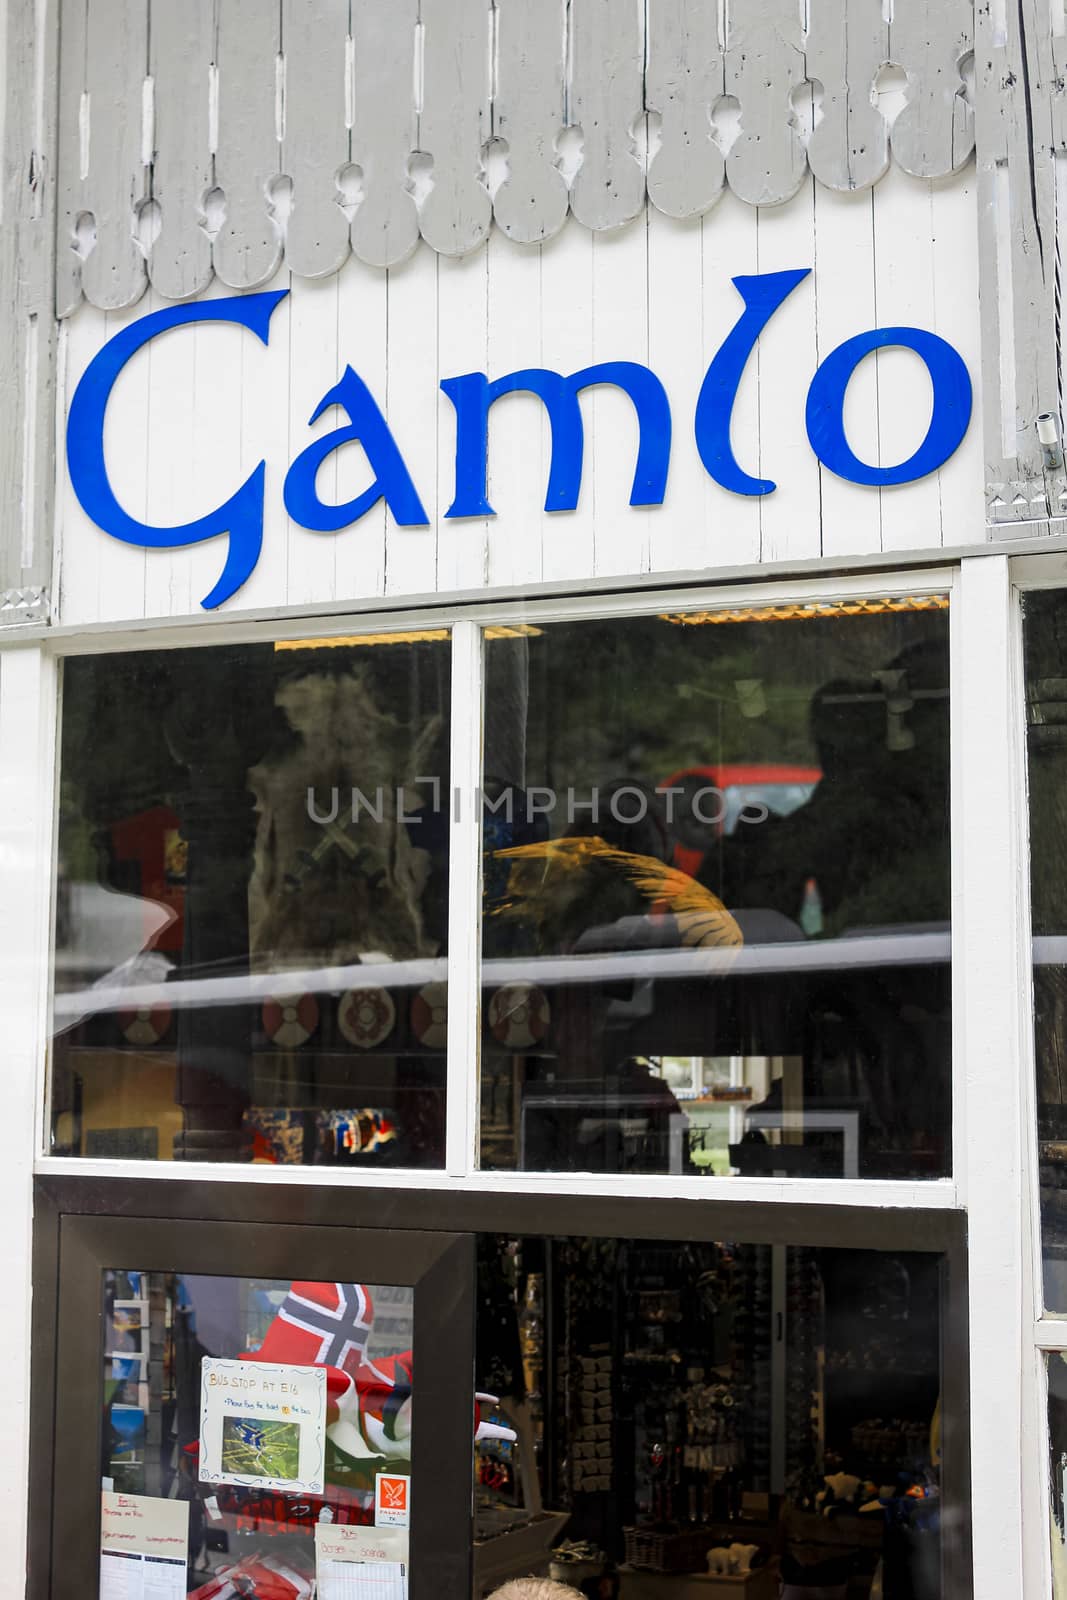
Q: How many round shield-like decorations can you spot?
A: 5